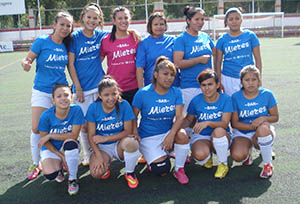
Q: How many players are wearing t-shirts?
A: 11